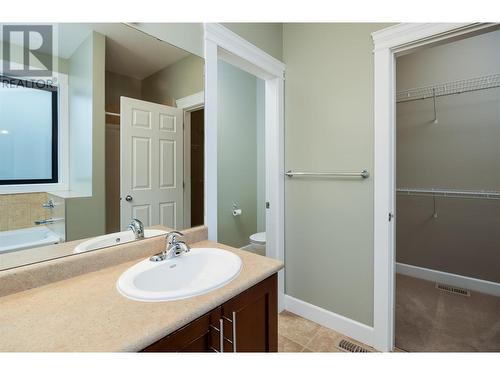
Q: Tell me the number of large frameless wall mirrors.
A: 1